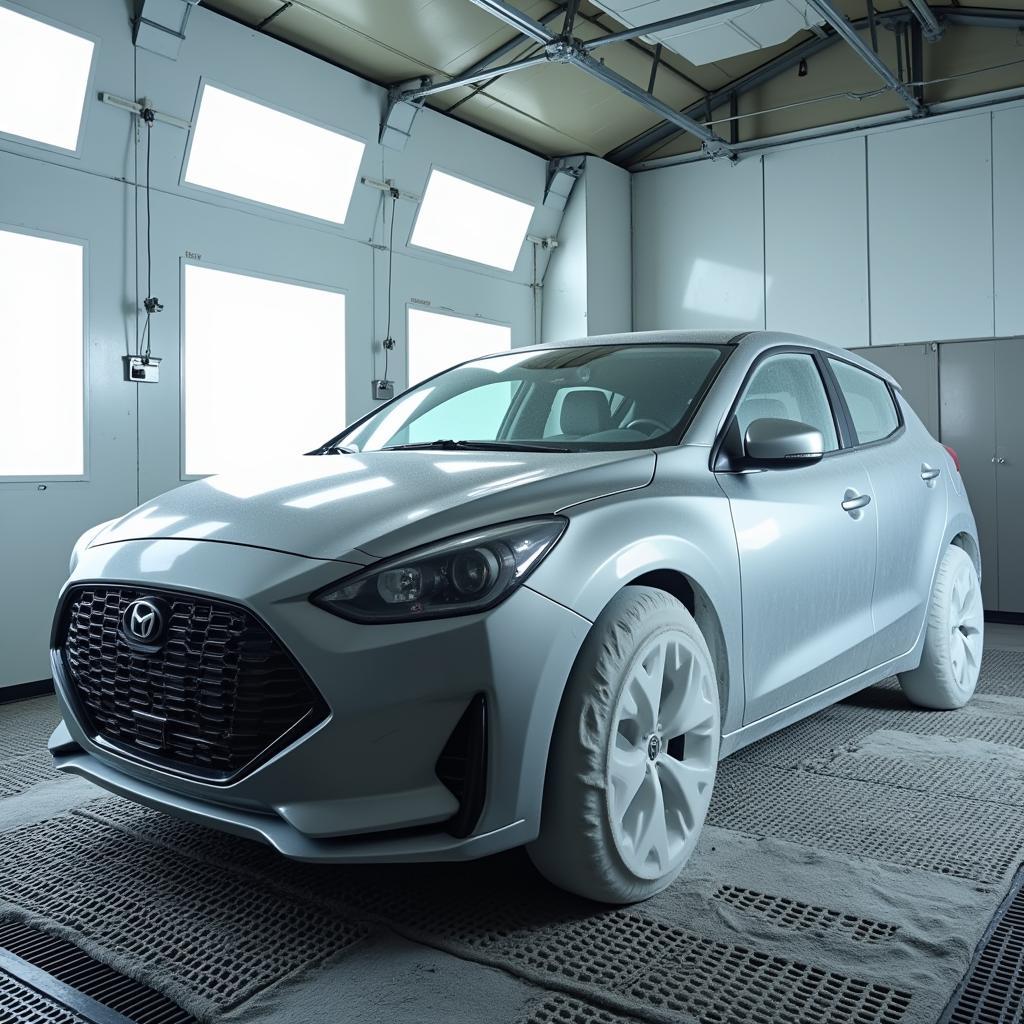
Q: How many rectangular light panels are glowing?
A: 6